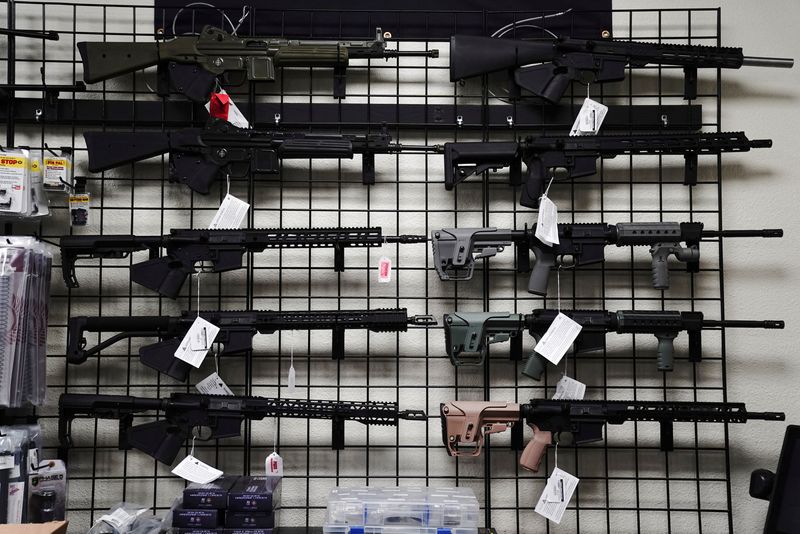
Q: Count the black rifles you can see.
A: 6